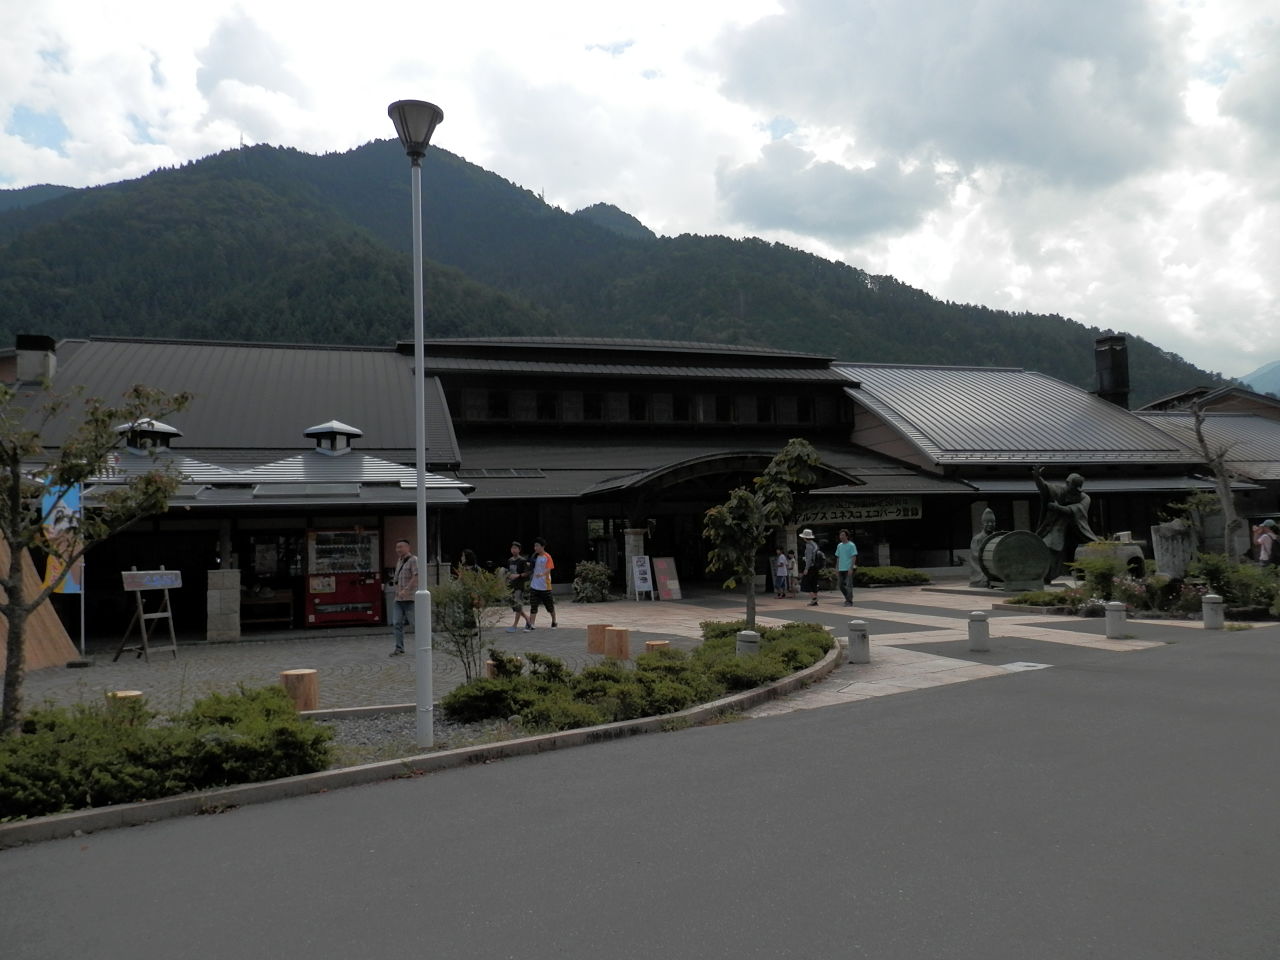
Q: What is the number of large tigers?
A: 0